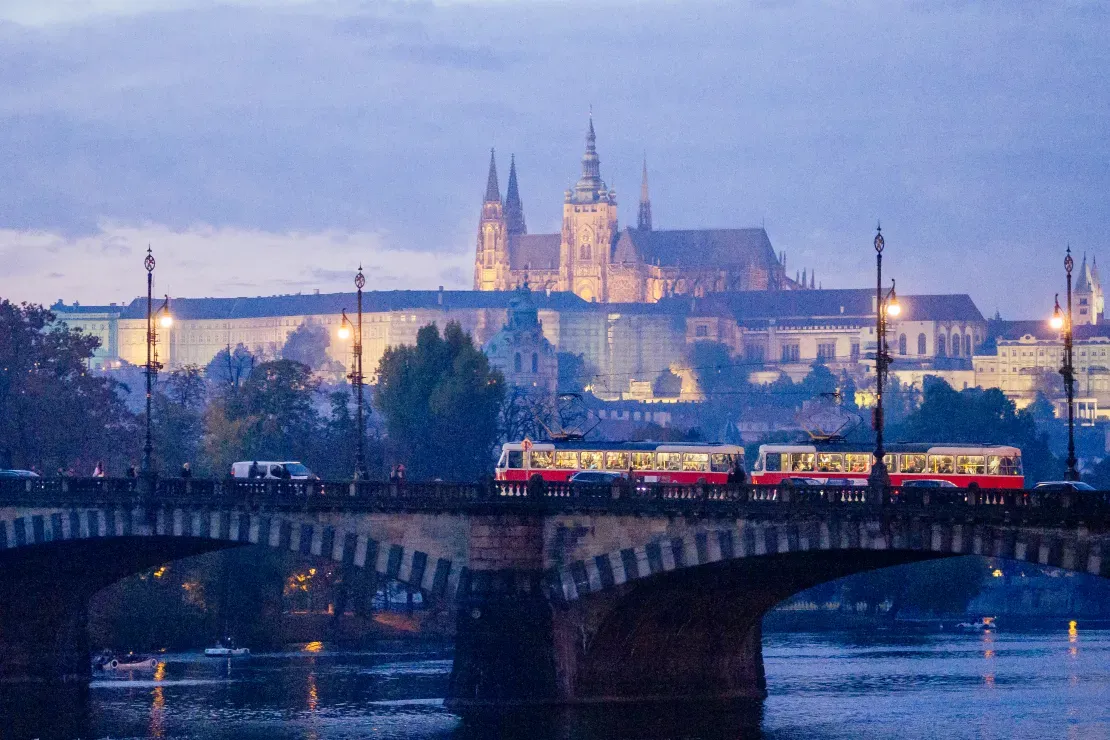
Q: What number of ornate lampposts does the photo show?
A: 4